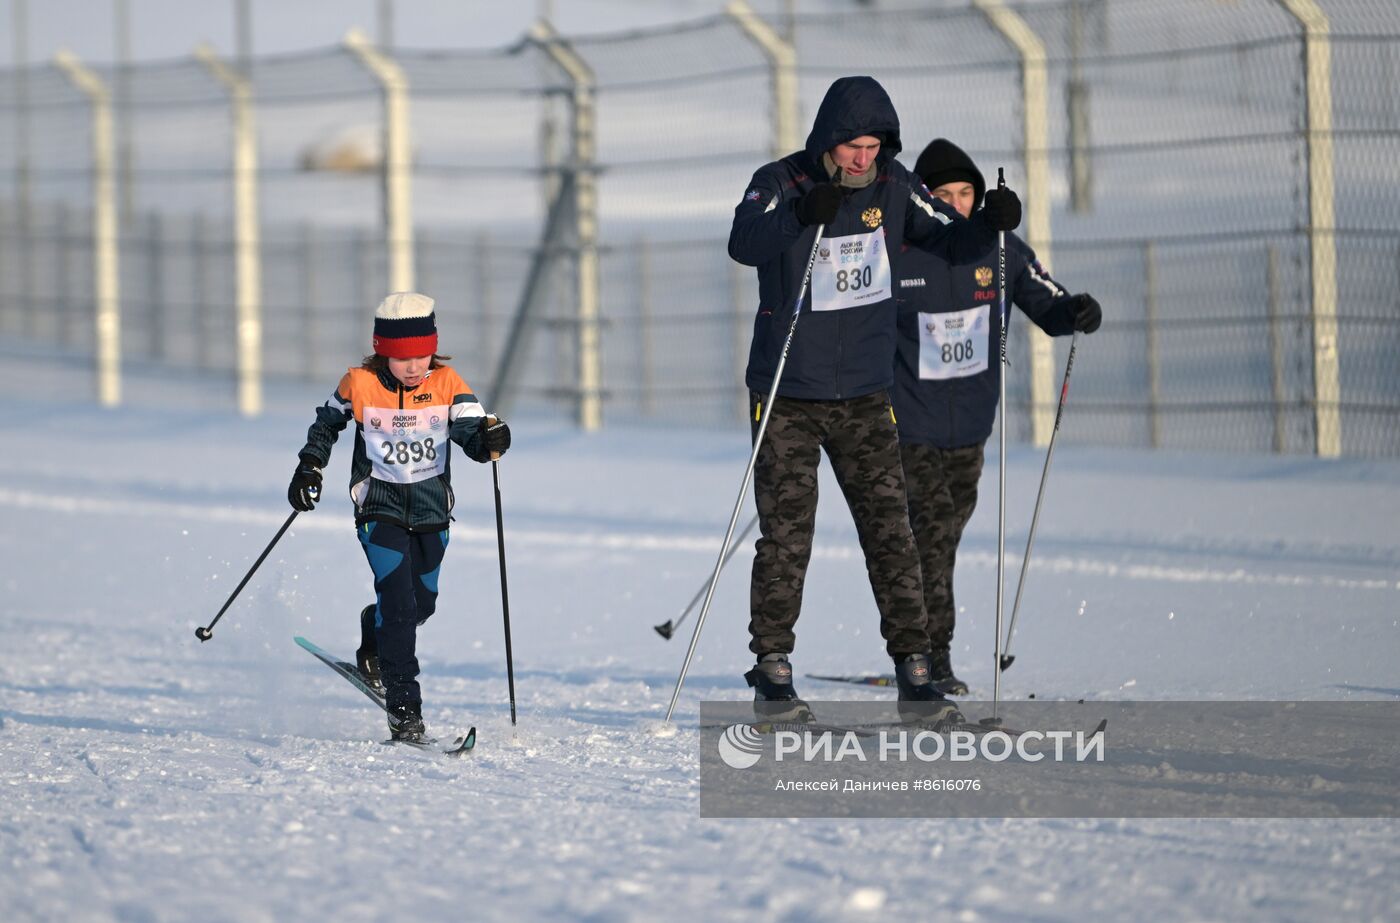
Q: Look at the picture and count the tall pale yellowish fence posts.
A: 7